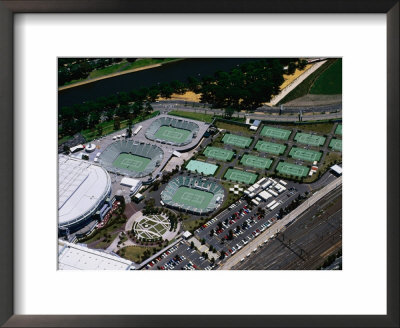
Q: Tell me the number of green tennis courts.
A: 15